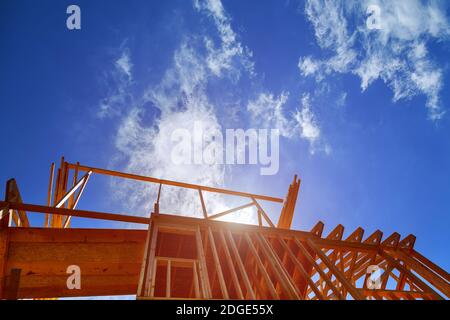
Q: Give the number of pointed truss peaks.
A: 6